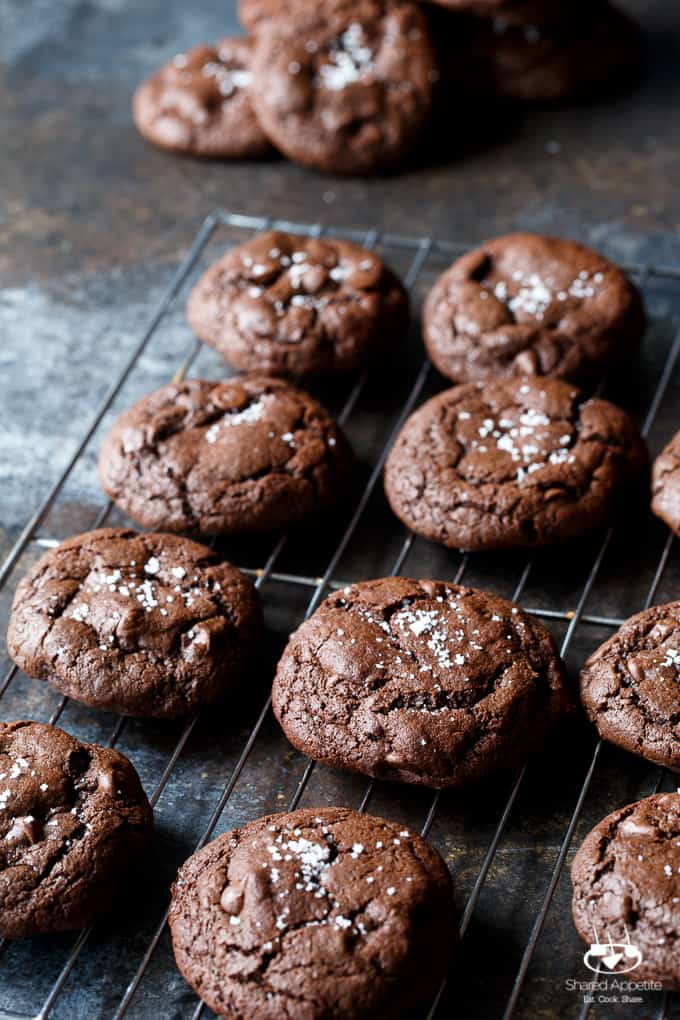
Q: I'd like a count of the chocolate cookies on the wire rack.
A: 11